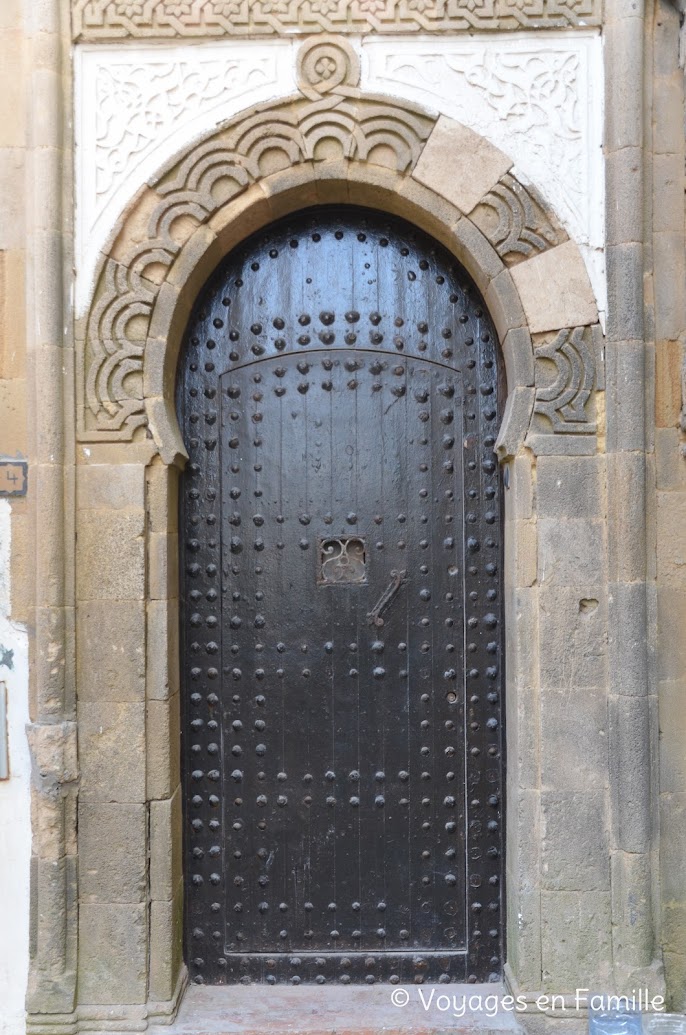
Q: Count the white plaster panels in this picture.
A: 2